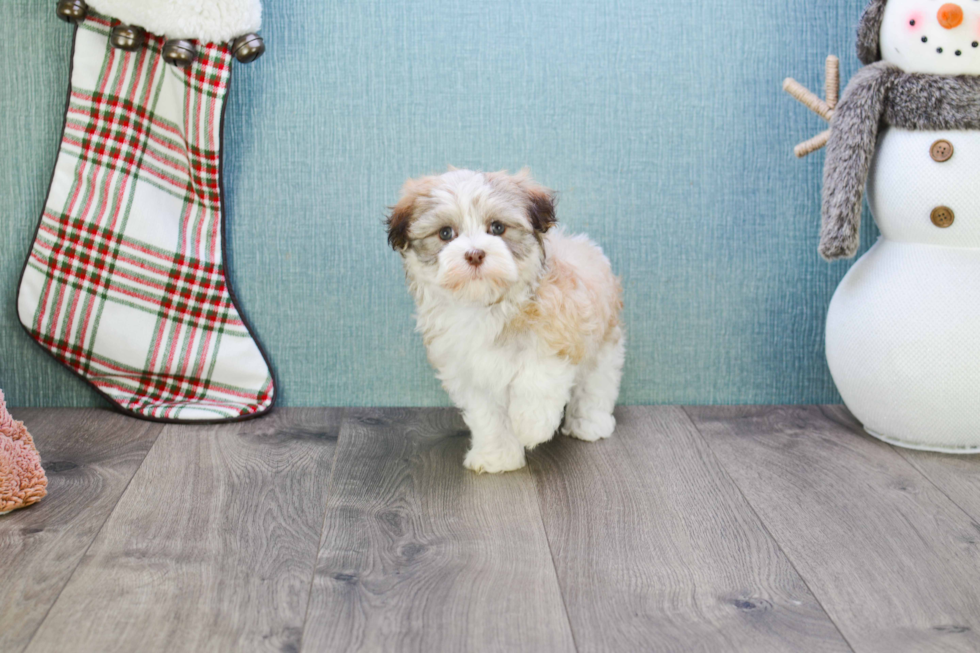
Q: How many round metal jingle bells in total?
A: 4